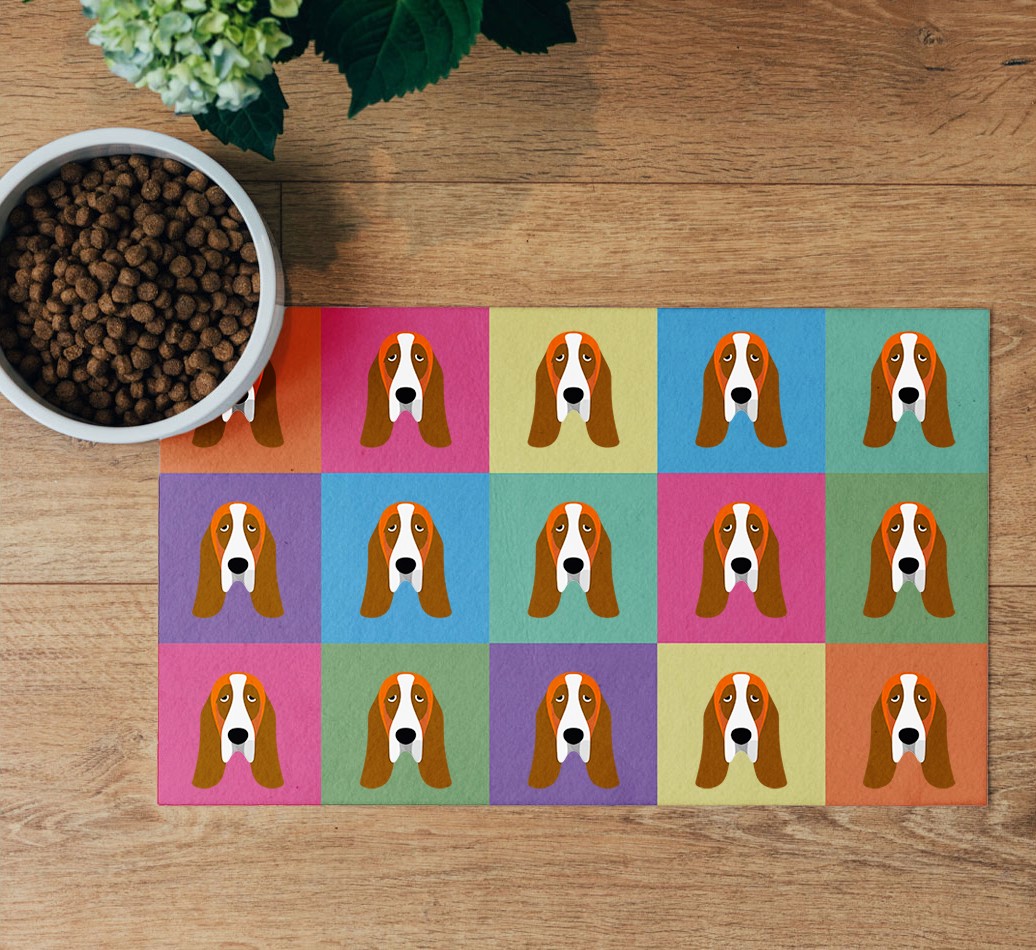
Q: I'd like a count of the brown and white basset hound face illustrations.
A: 15